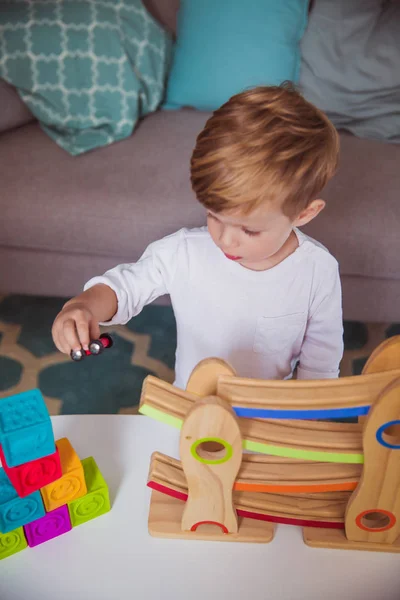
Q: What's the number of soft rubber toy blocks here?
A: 7